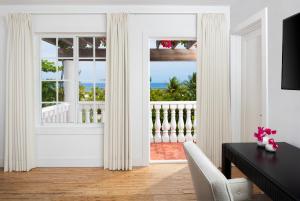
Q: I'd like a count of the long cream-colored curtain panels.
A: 3